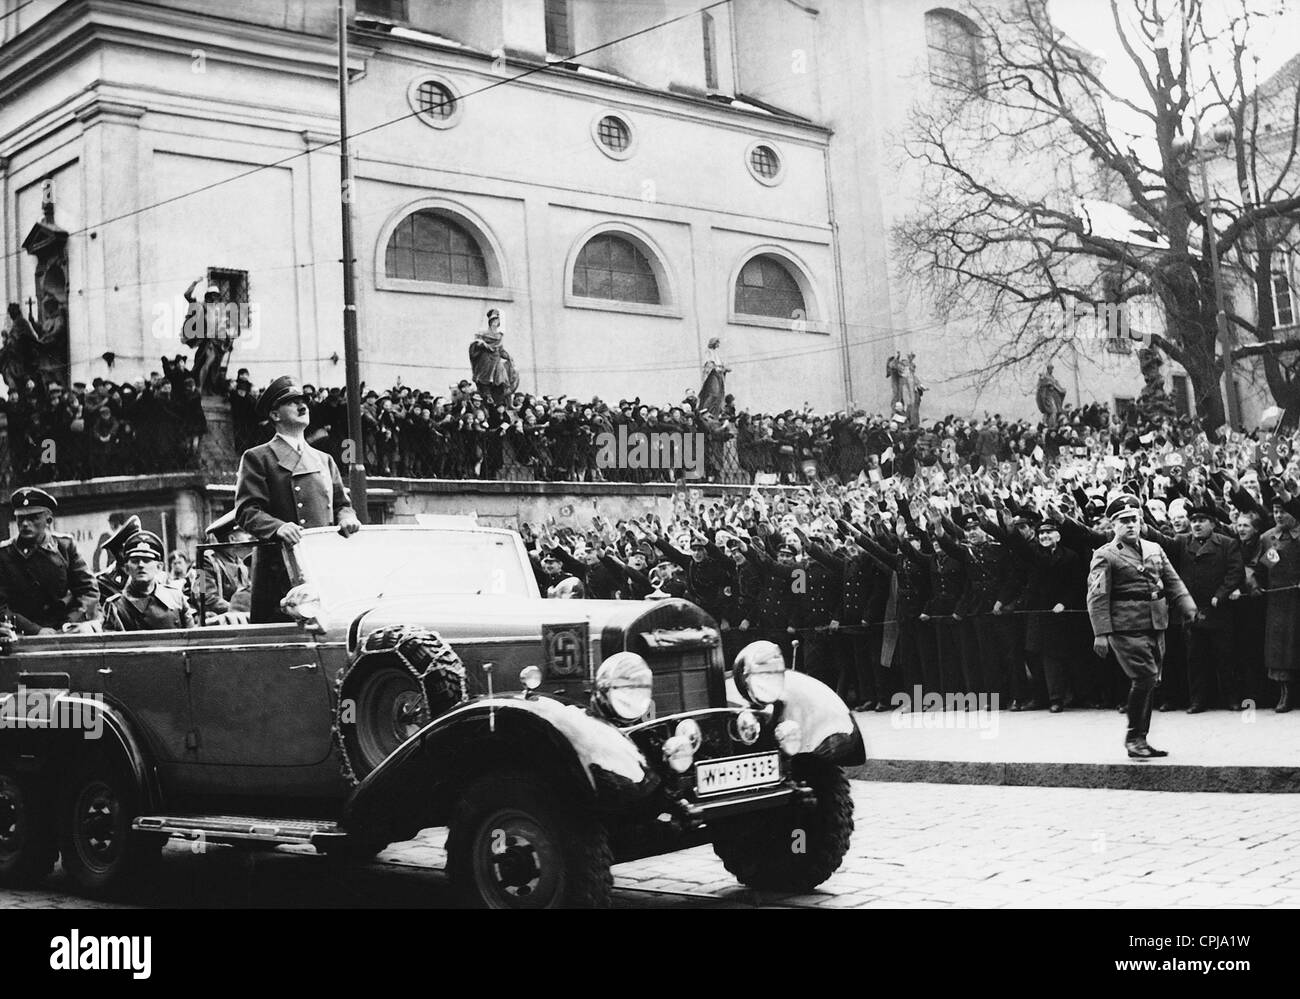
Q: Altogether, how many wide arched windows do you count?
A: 3